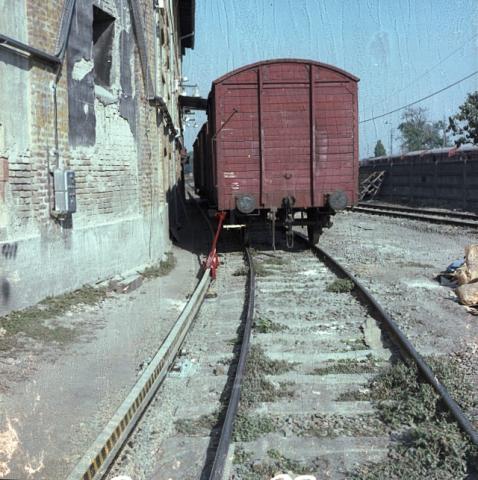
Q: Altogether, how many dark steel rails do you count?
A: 4